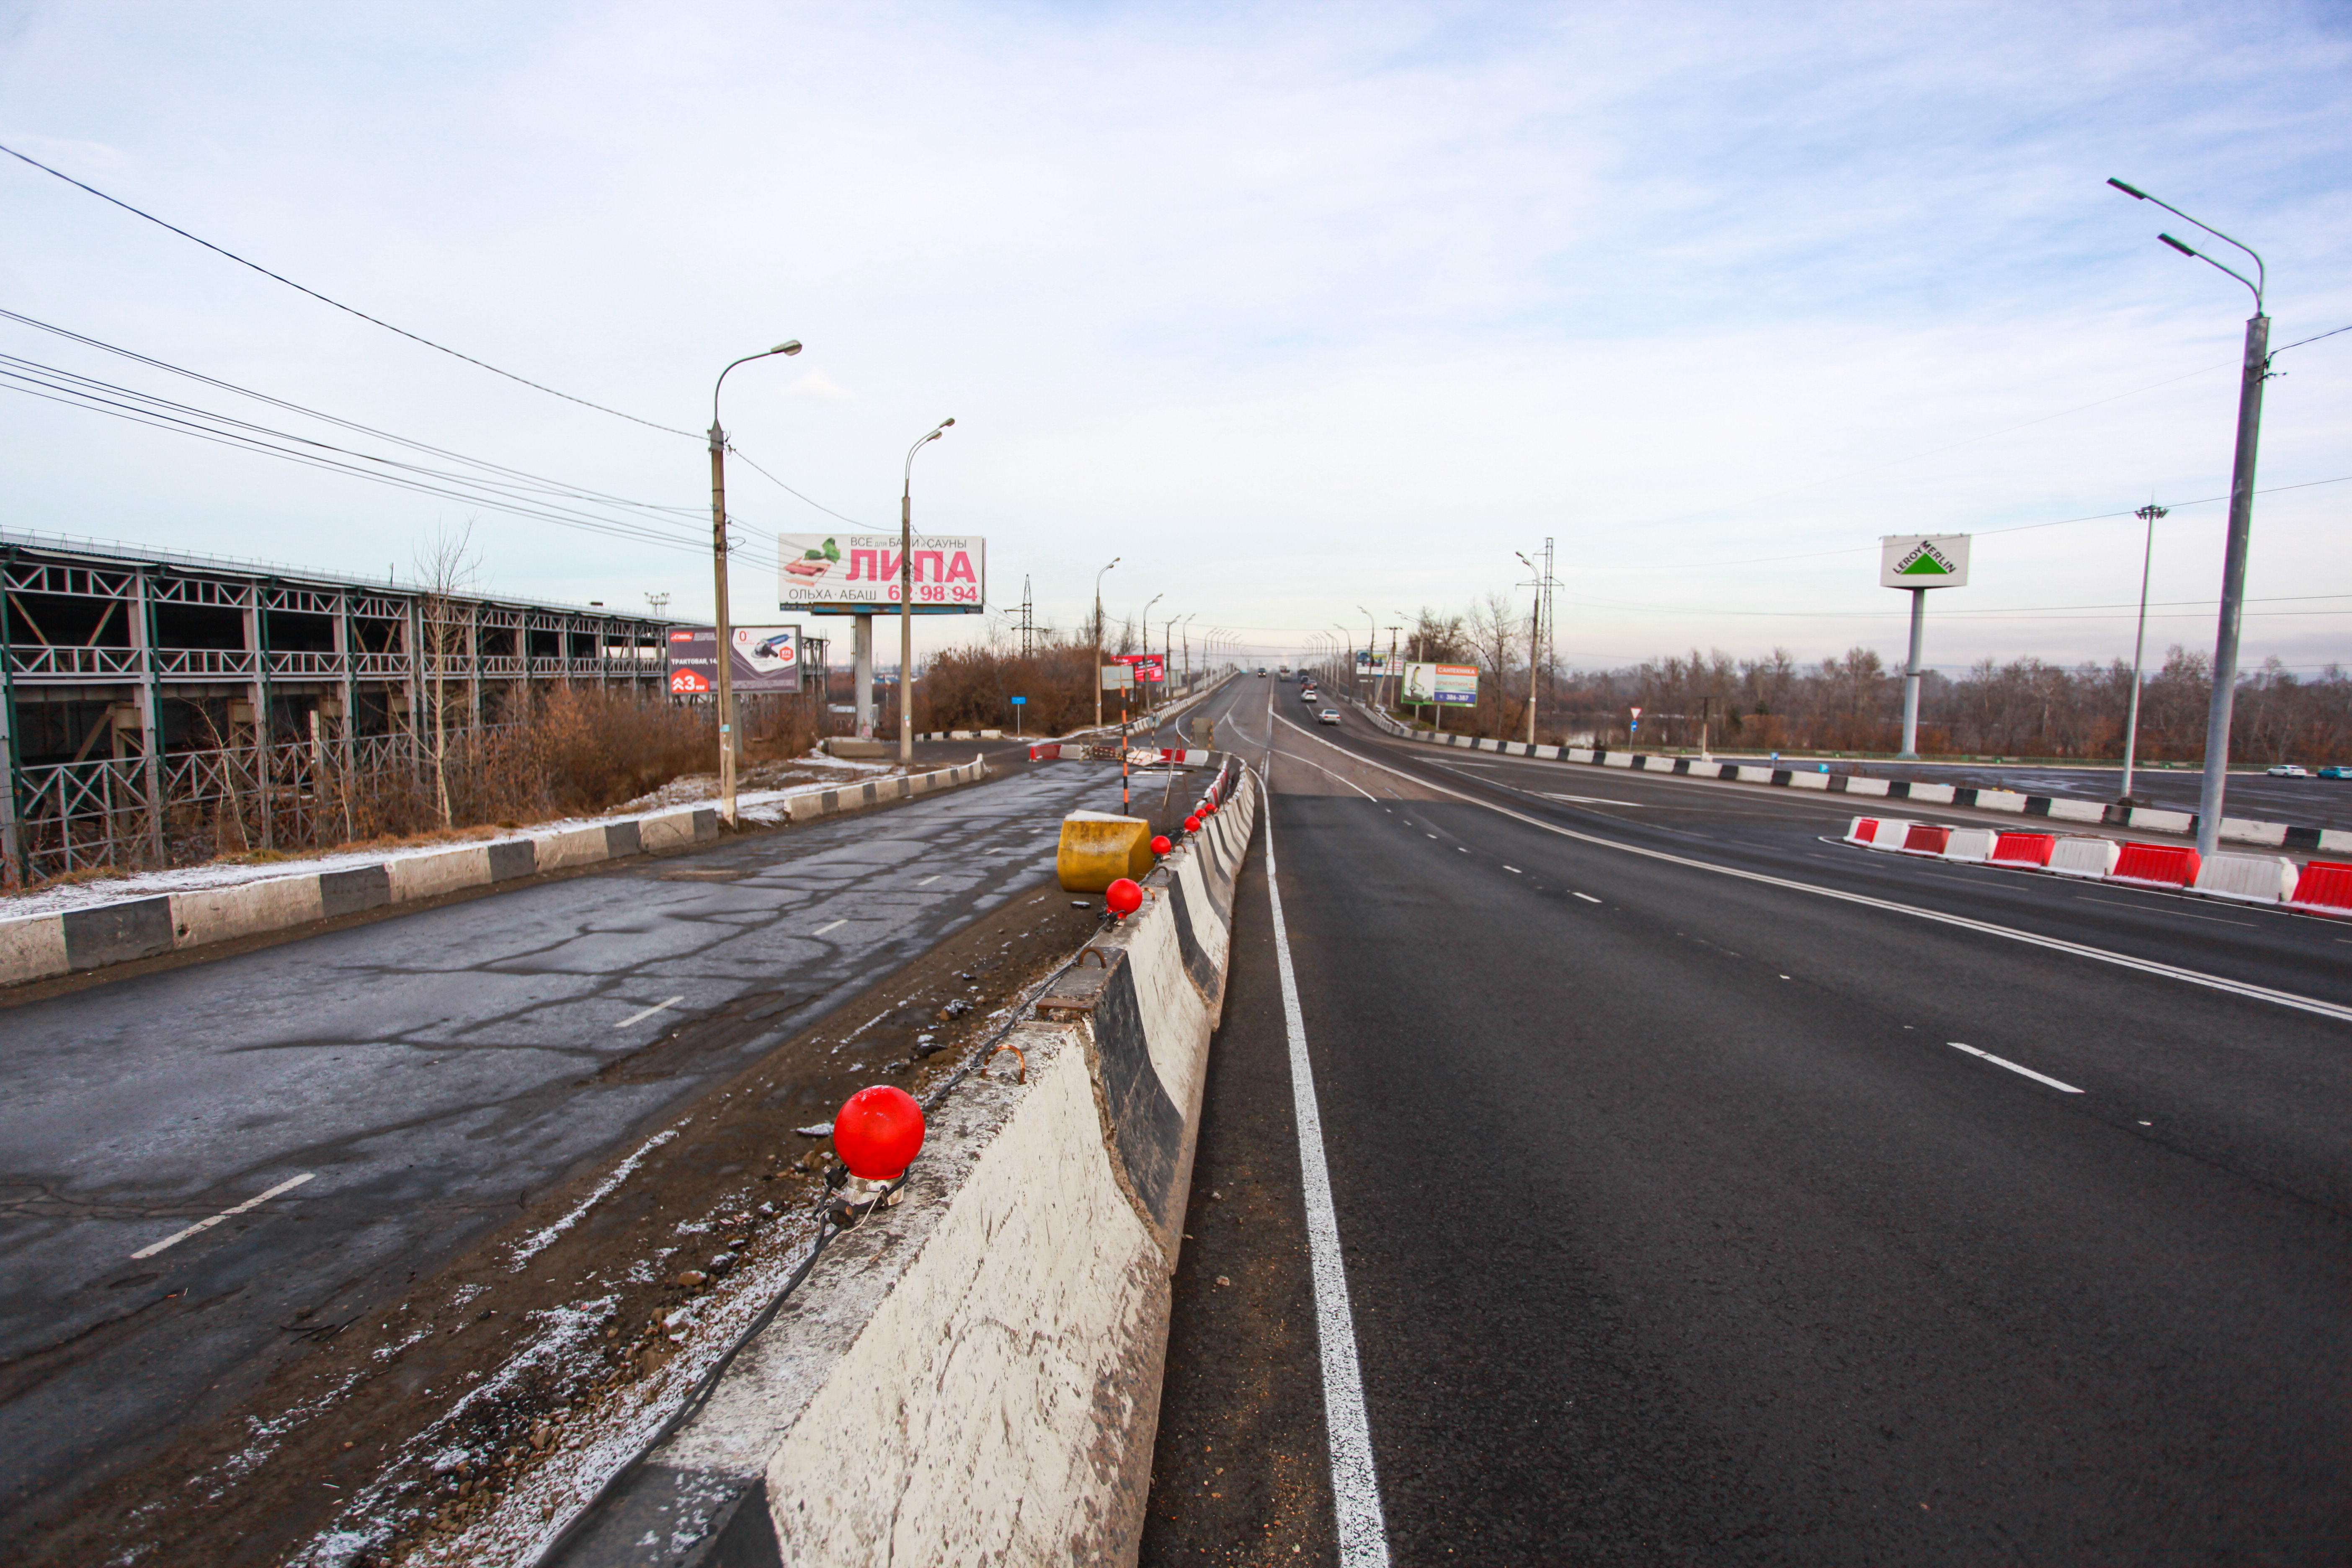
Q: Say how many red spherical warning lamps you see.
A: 6